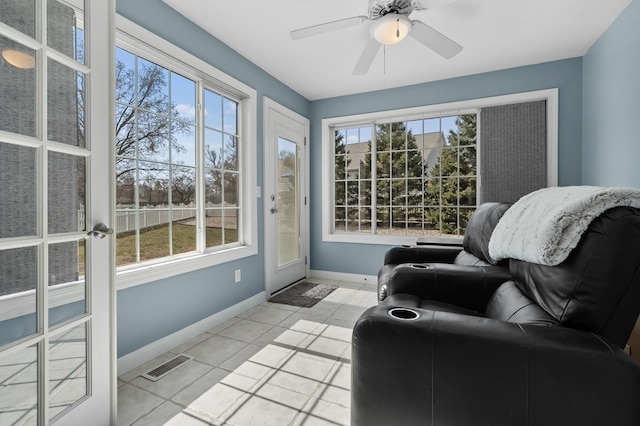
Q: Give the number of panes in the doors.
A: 11